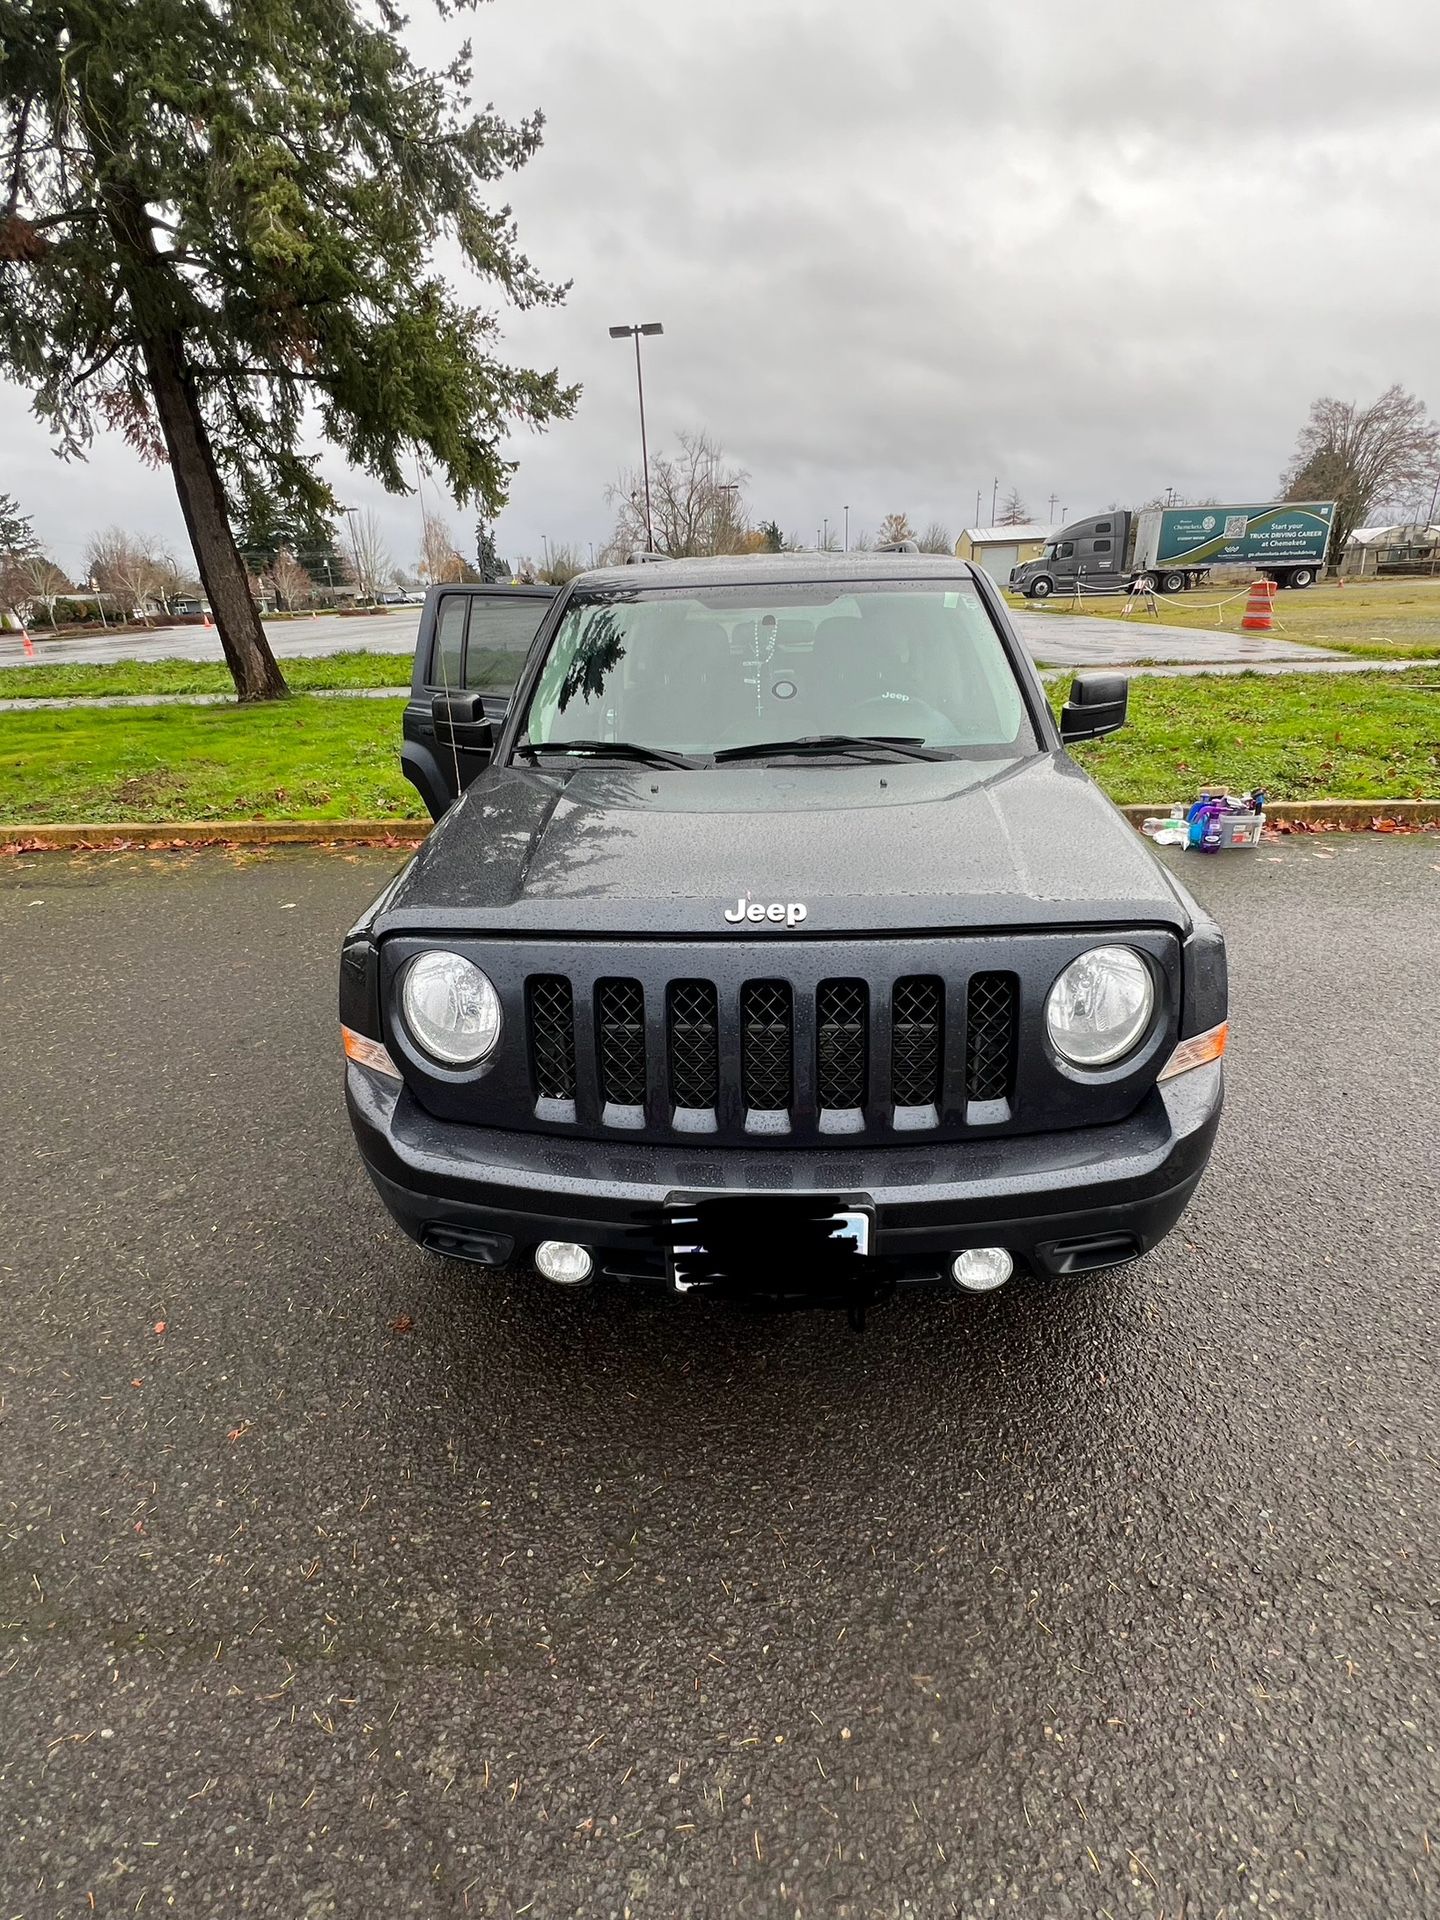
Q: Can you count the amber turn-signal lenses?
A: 2